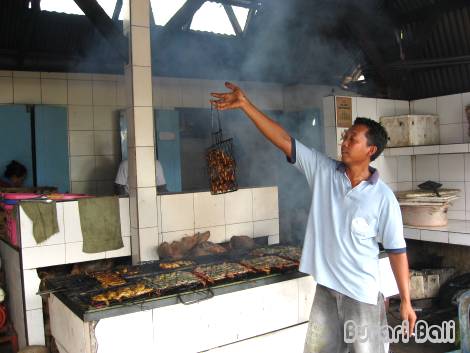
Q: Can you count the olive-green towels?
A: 2